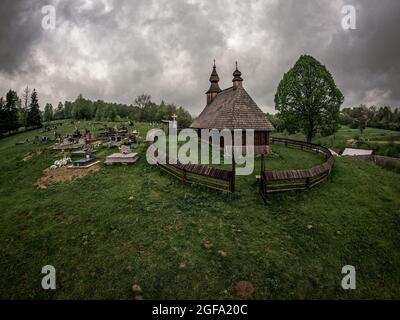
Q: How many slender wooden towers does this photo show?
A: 2